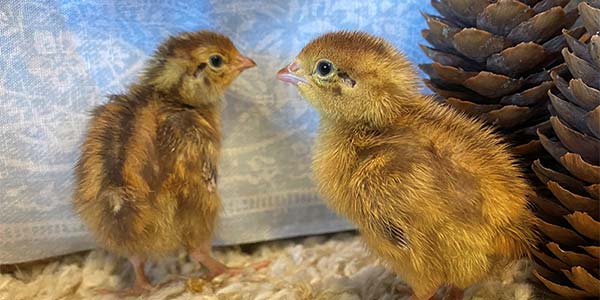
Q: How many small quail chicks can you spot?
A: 2